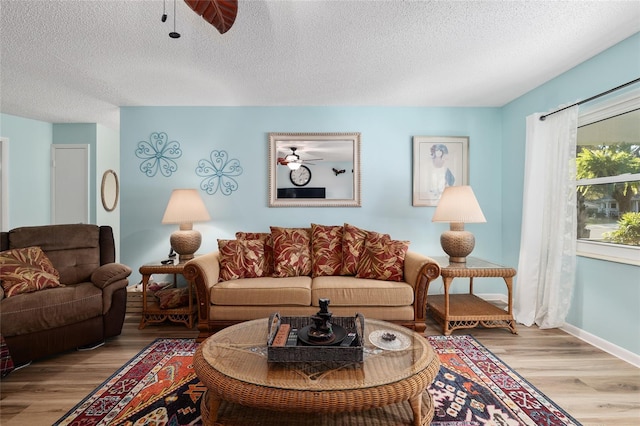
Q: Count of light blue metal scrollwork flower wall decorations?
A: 2